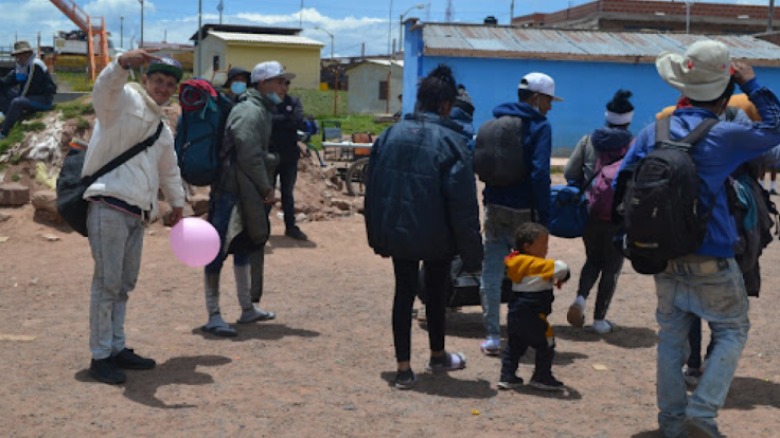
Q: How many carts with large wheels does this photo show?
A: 1